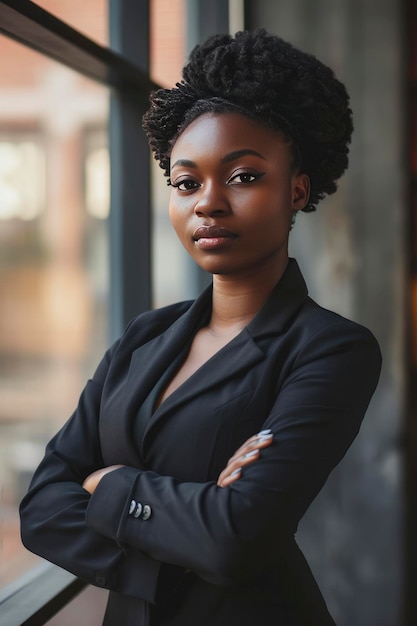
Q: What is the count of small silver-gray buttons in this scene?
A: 3